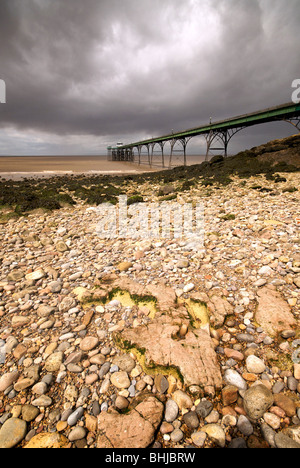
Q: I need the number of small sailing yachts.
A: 0